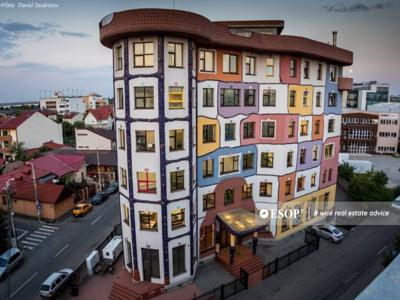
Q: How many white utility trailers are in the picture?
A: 1